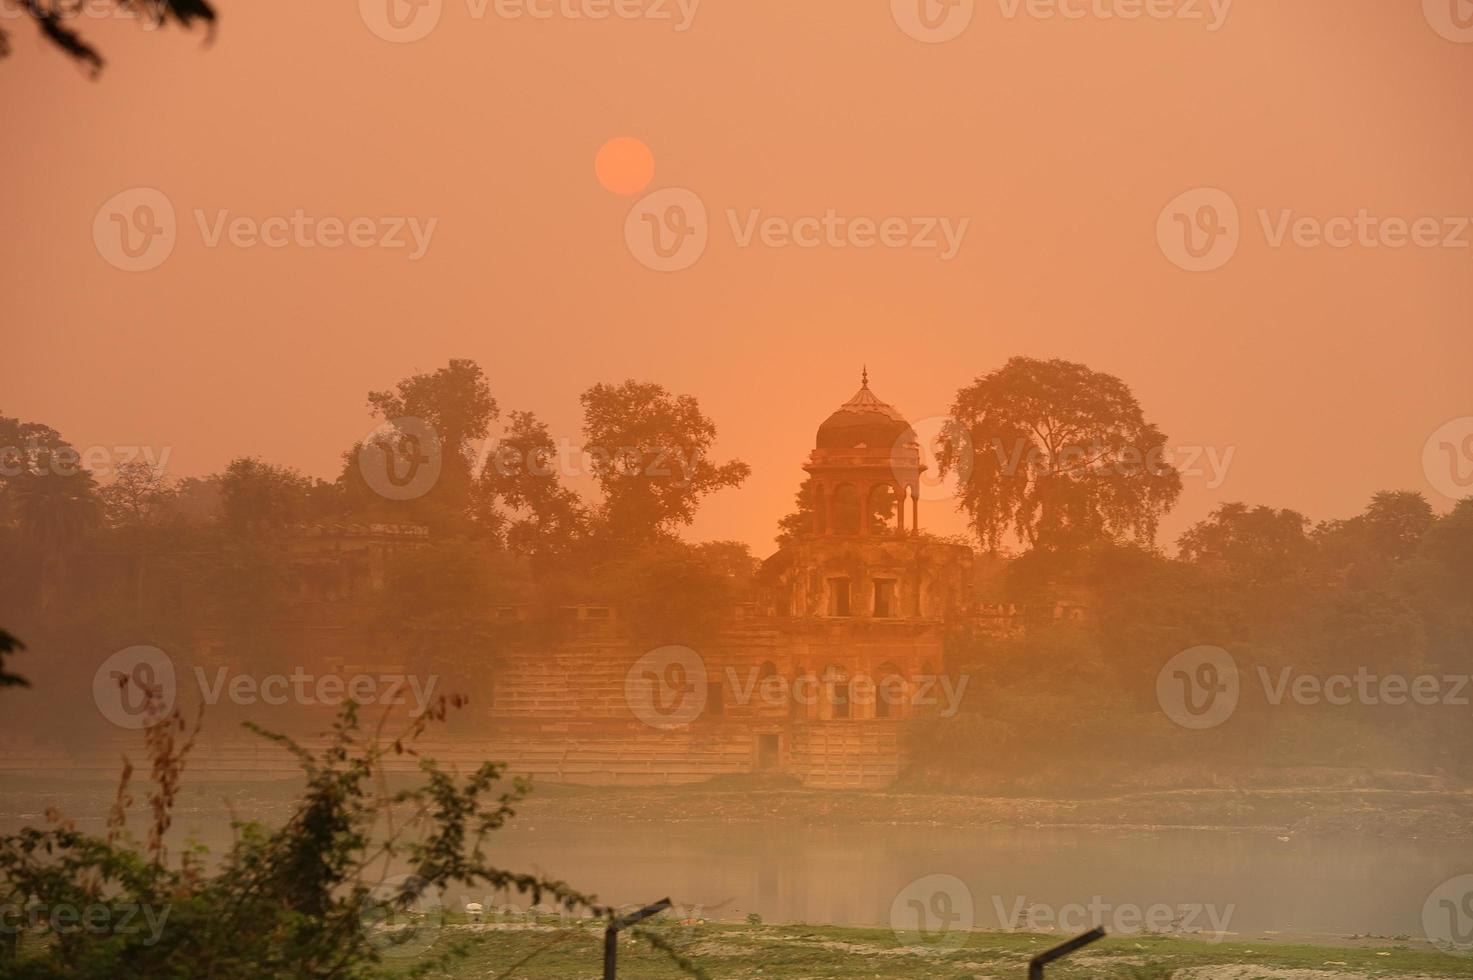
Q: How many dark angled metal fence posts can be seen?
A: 2